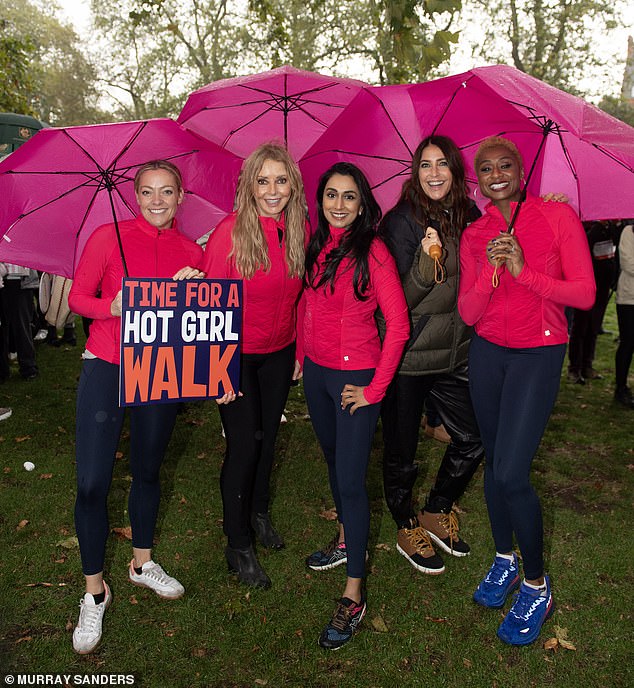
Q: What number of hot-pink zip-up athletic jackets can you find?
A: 4